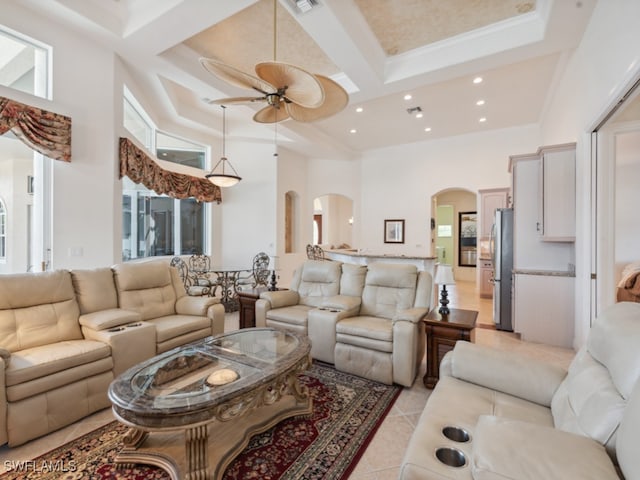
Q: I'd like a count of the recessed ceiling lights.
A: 8